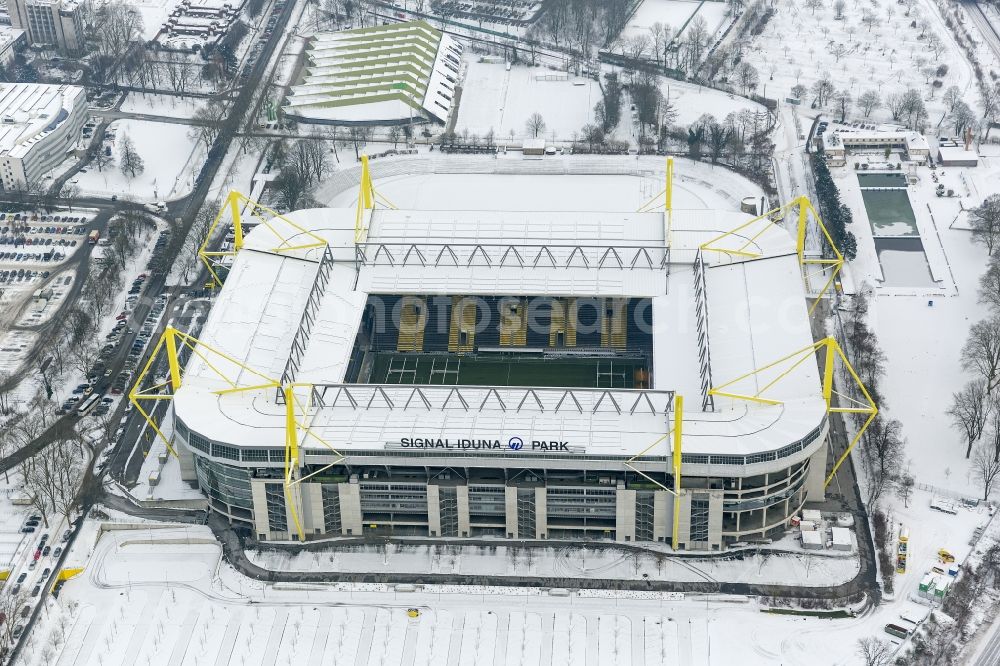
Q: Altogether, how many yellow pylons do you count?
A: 8